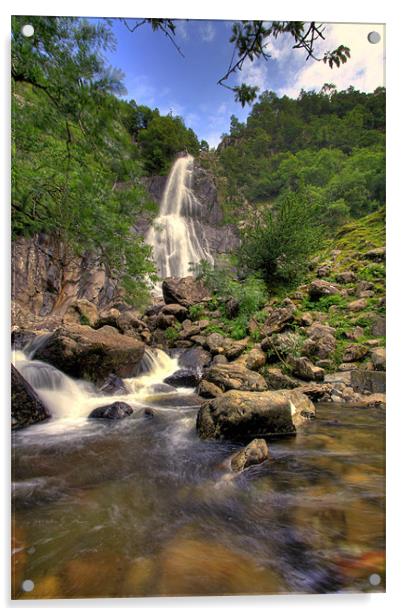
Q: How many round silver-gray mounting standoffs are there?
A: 4